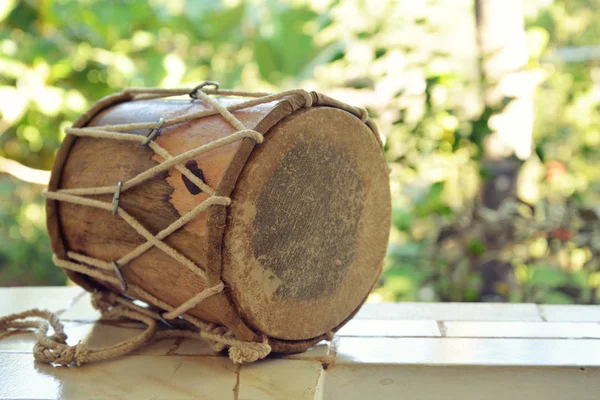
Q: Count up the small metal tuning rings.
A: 5